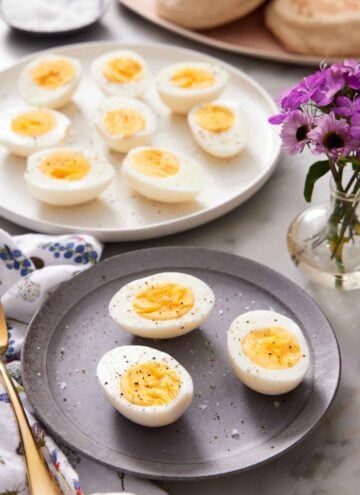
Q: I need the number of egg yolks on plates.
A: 11